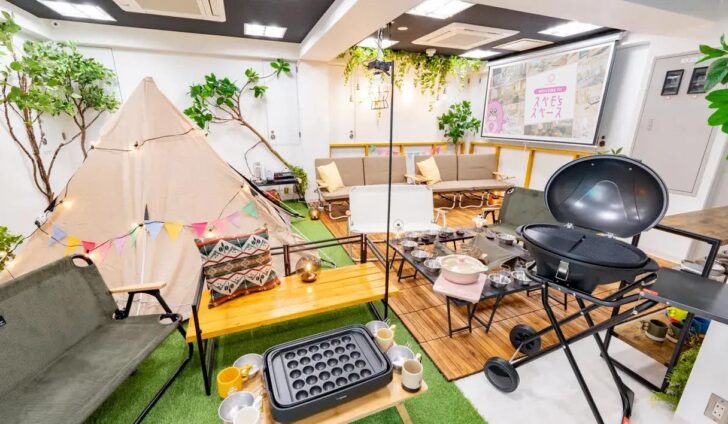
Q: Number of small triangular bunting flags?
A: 12